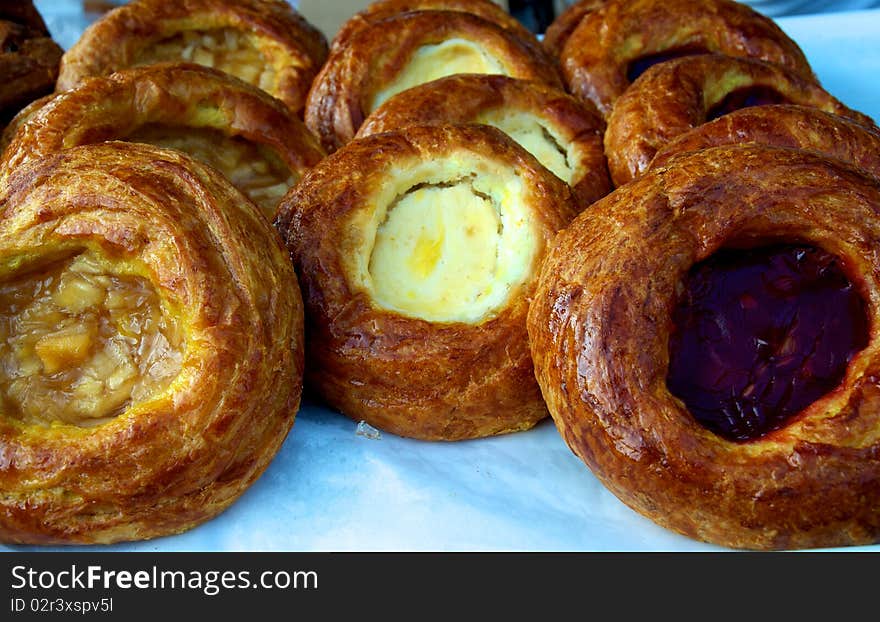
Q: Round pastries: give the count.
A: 12